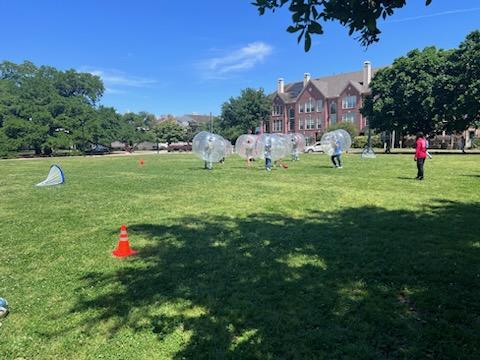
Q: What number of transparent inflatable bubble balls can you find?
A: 6